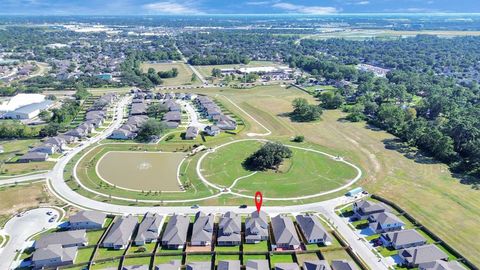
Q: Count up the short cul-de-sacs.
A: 2